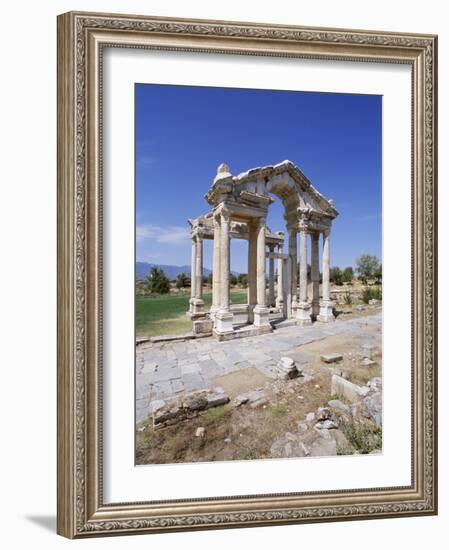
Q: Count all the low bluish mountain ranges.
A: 1